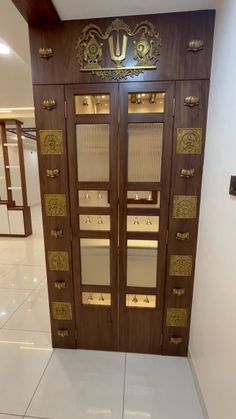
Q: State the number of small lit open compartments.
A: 8